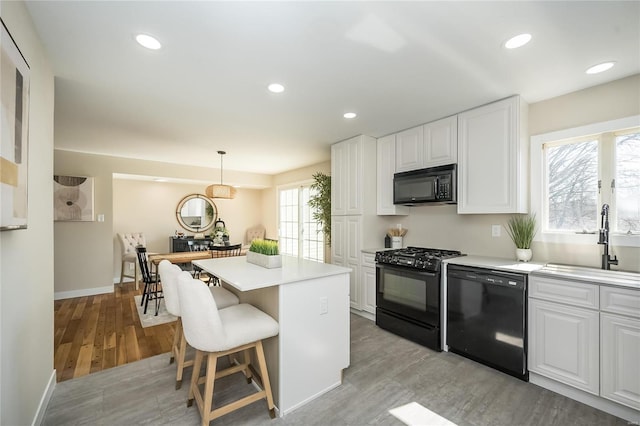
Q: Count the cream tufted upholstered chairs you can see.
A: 2